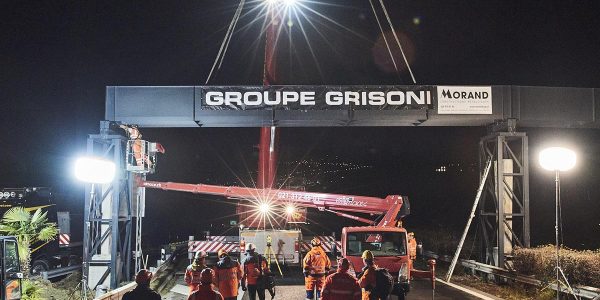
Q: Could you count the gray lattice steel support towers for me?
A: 2